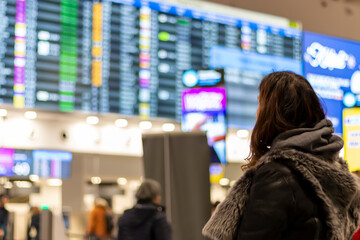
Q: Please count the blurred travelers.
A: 4